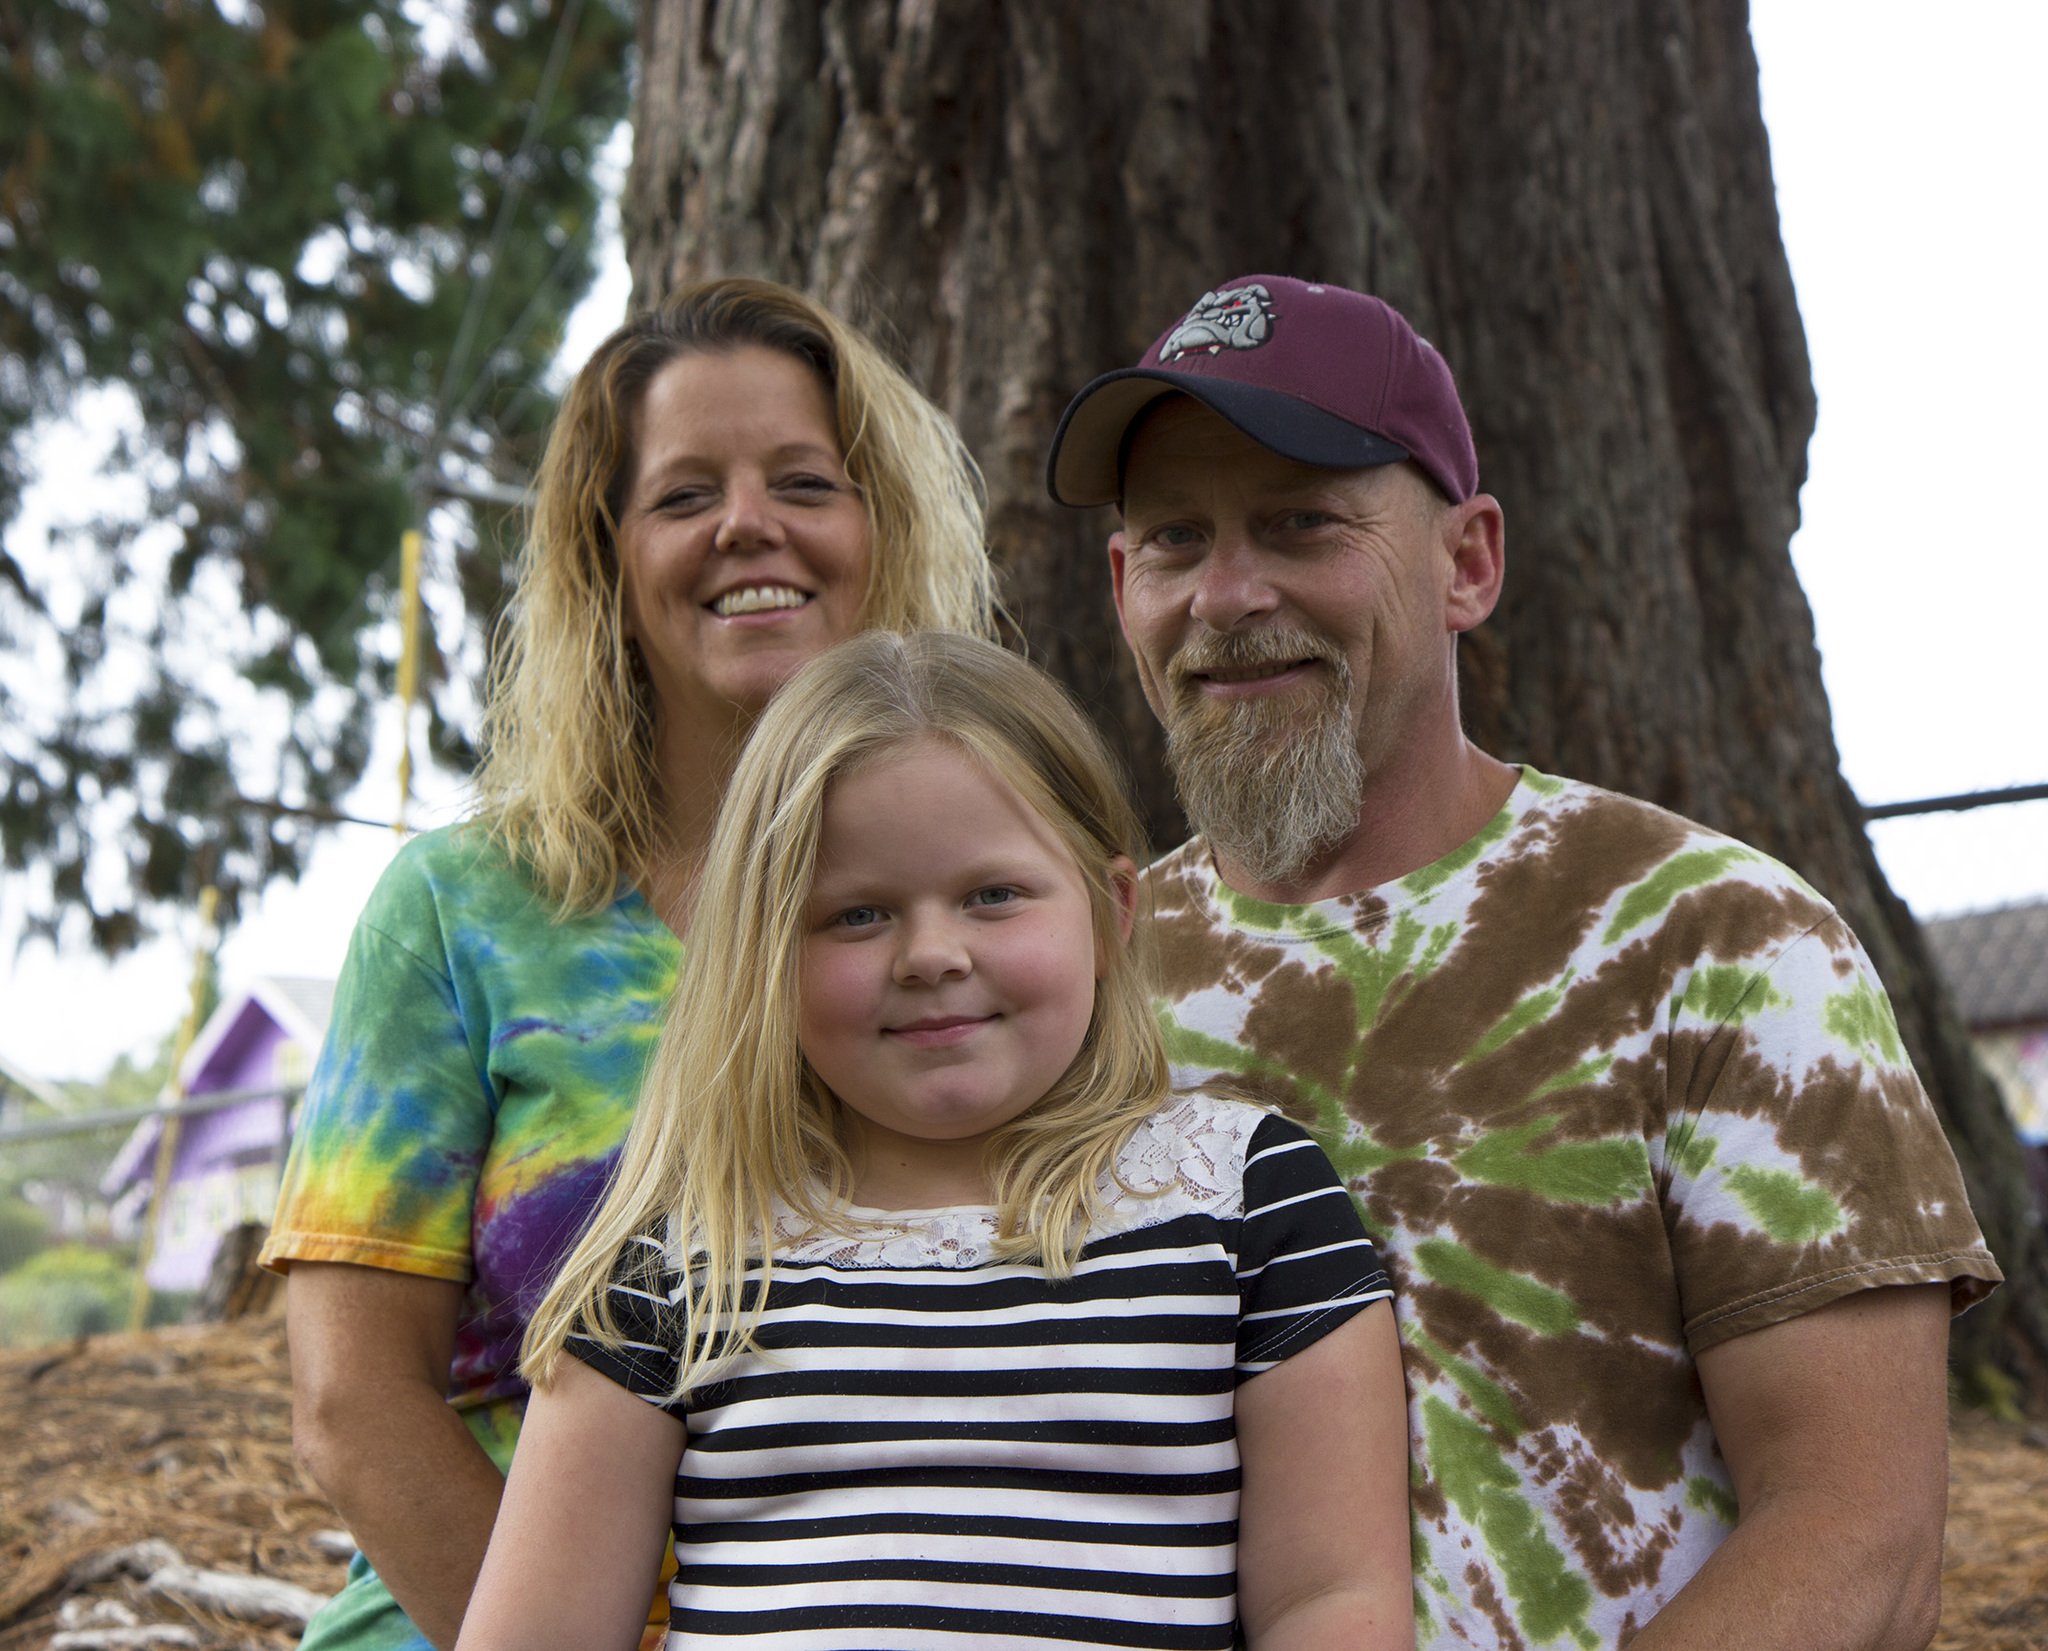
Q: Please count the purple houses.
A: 1